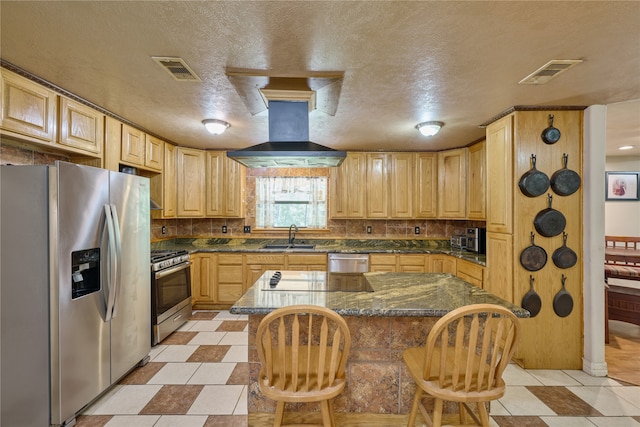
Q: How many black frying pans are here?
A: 8